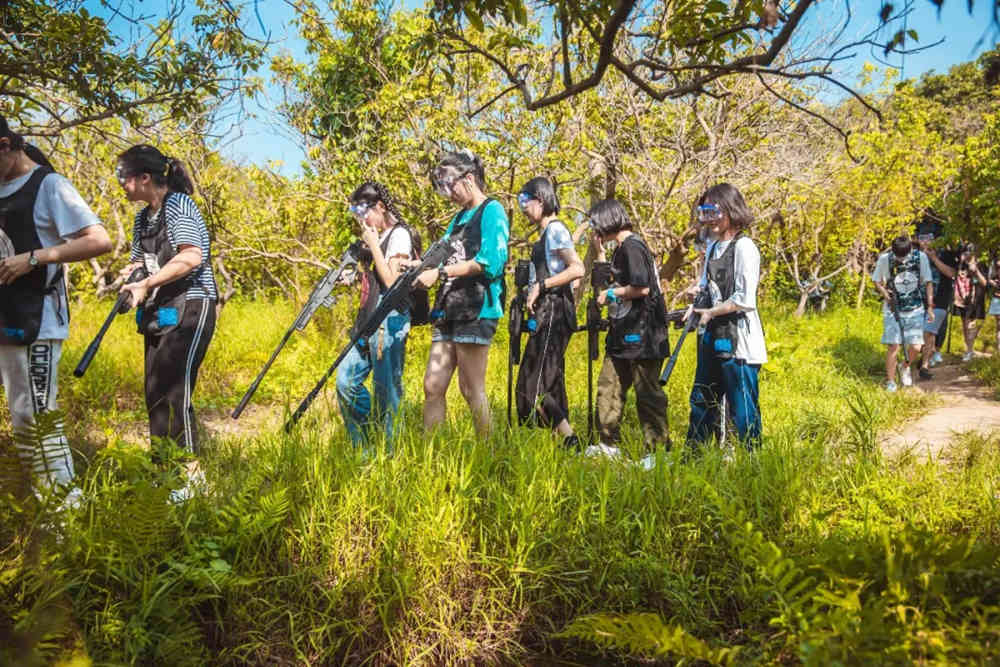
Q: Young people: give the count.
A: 11